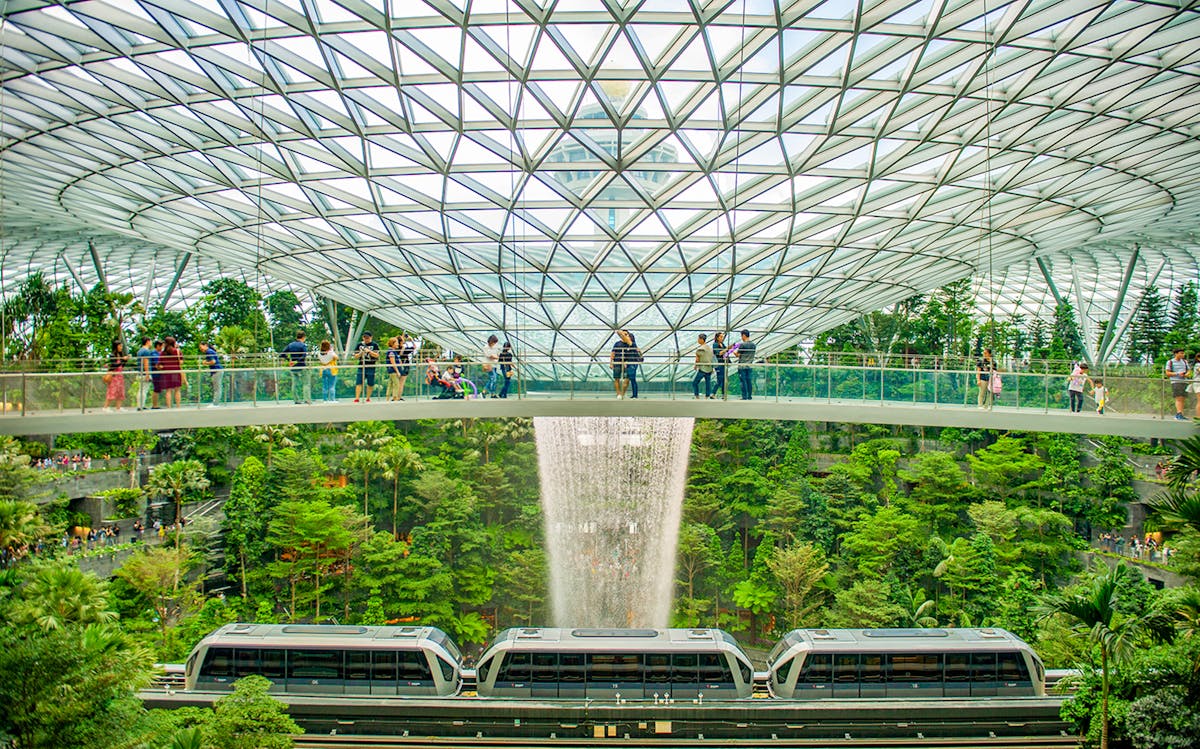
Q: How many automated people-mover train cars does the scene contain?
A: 3